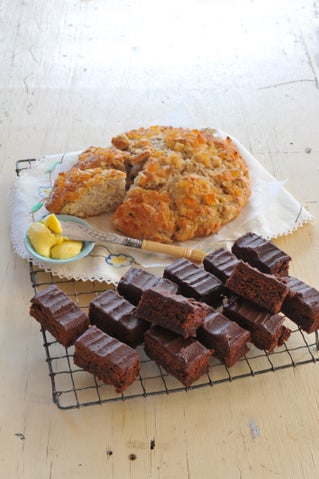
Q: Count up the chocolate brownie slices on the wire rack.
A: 13